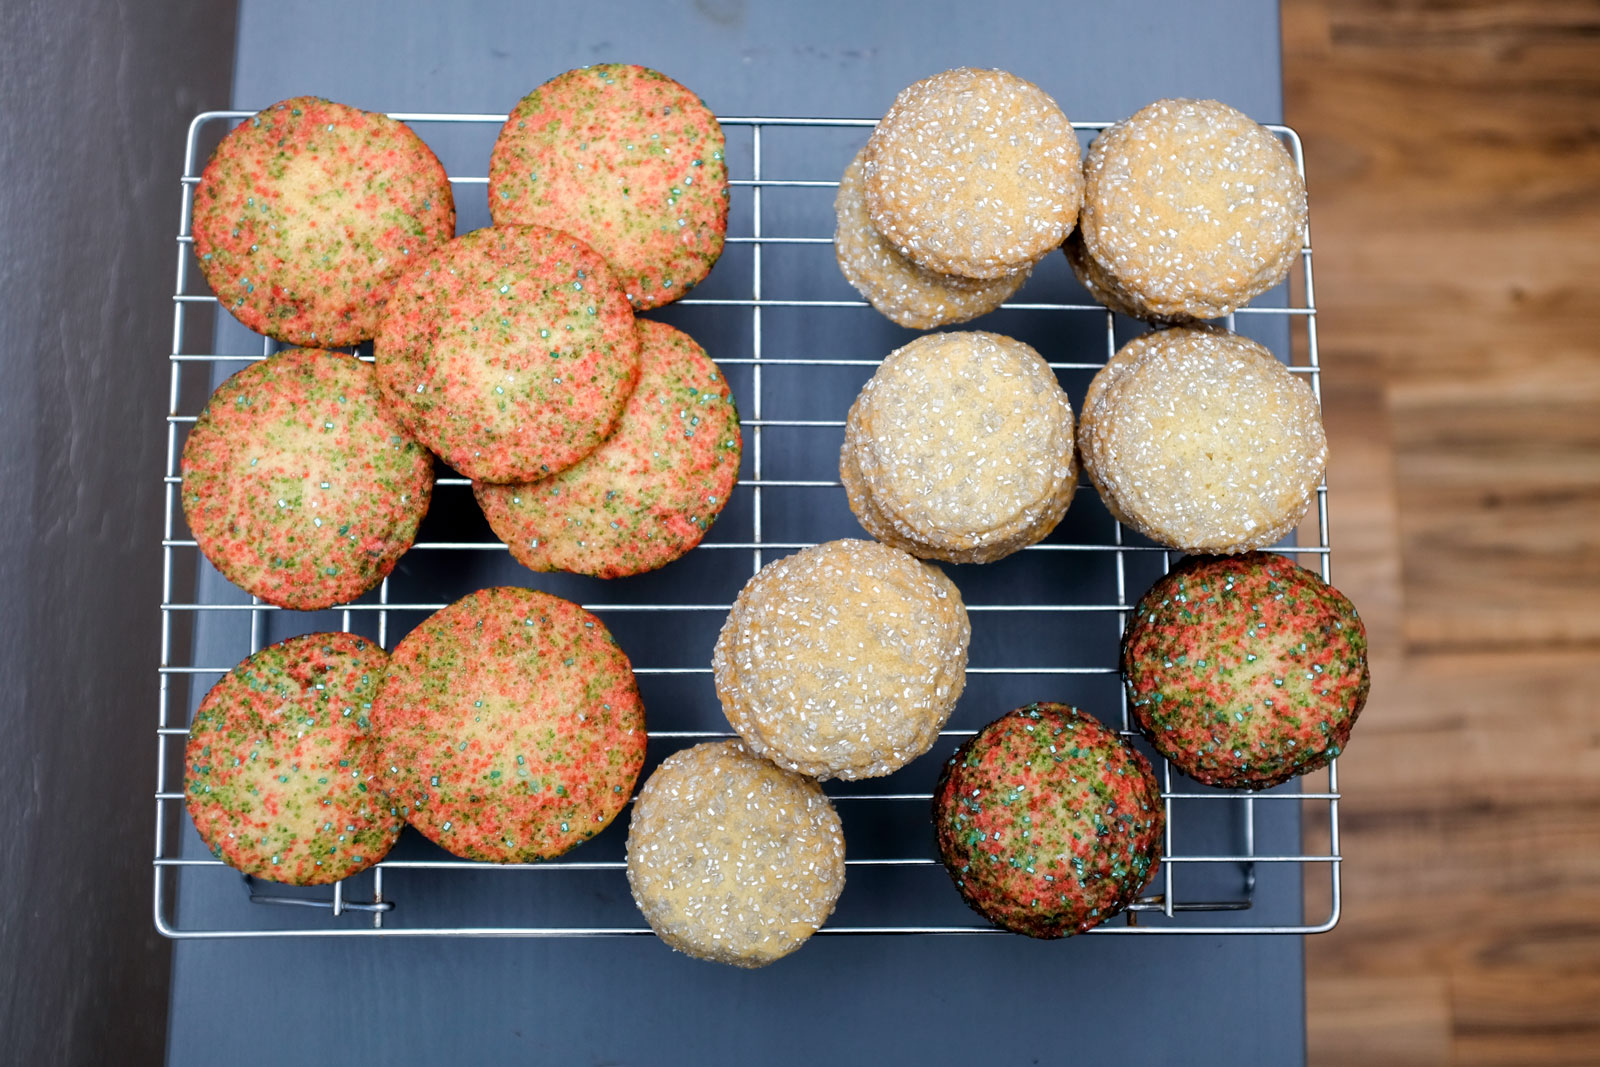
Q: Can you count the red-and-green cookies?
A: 9